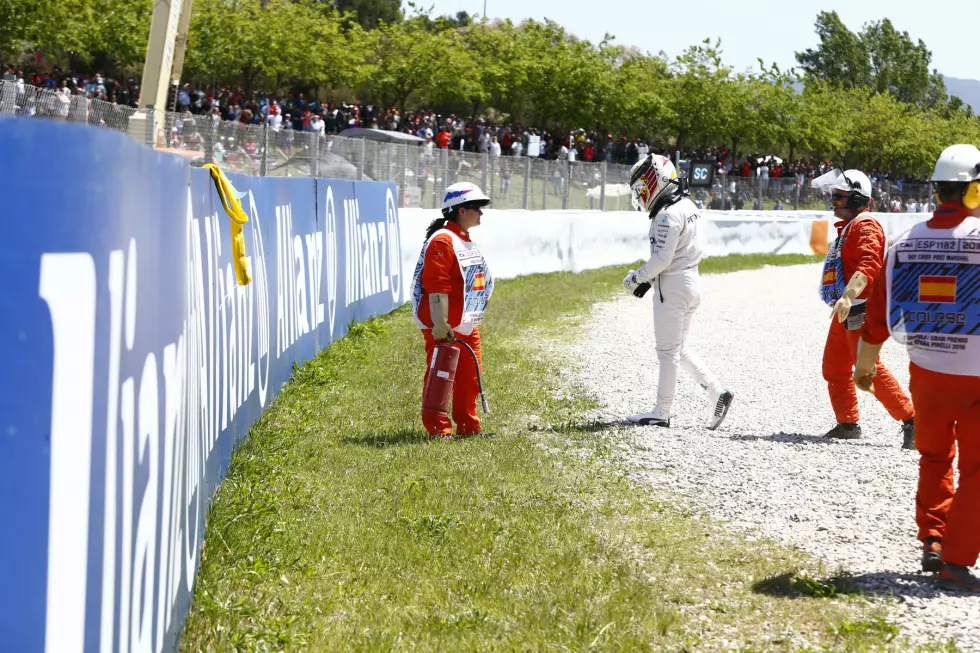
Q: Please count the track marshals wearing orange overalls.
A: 3